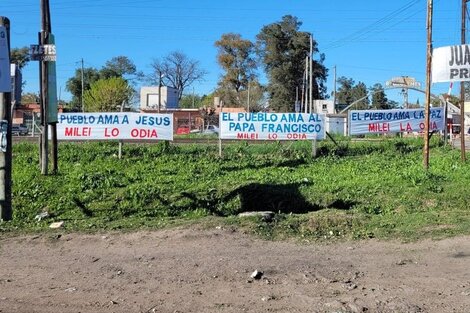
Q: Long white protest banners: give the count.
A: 3